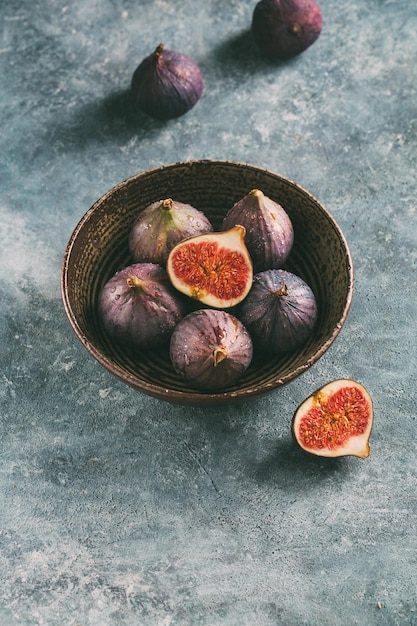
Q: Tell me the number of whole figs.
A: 7